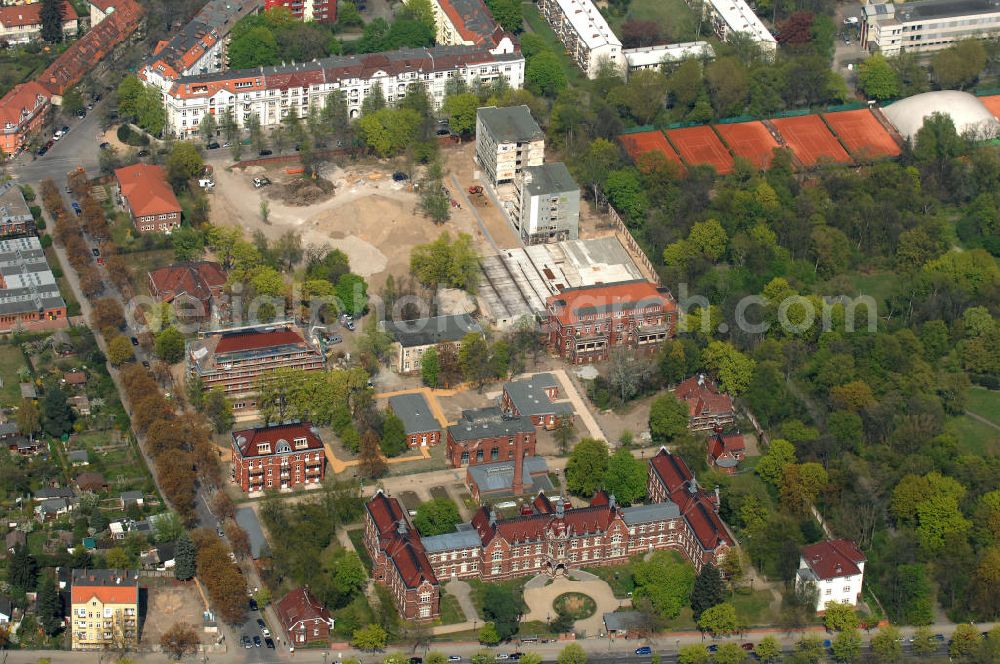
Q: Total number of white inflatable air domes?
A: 1